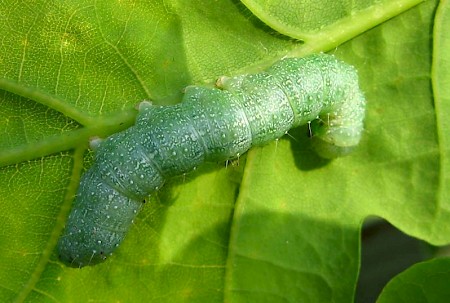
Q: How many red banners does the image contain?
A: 0